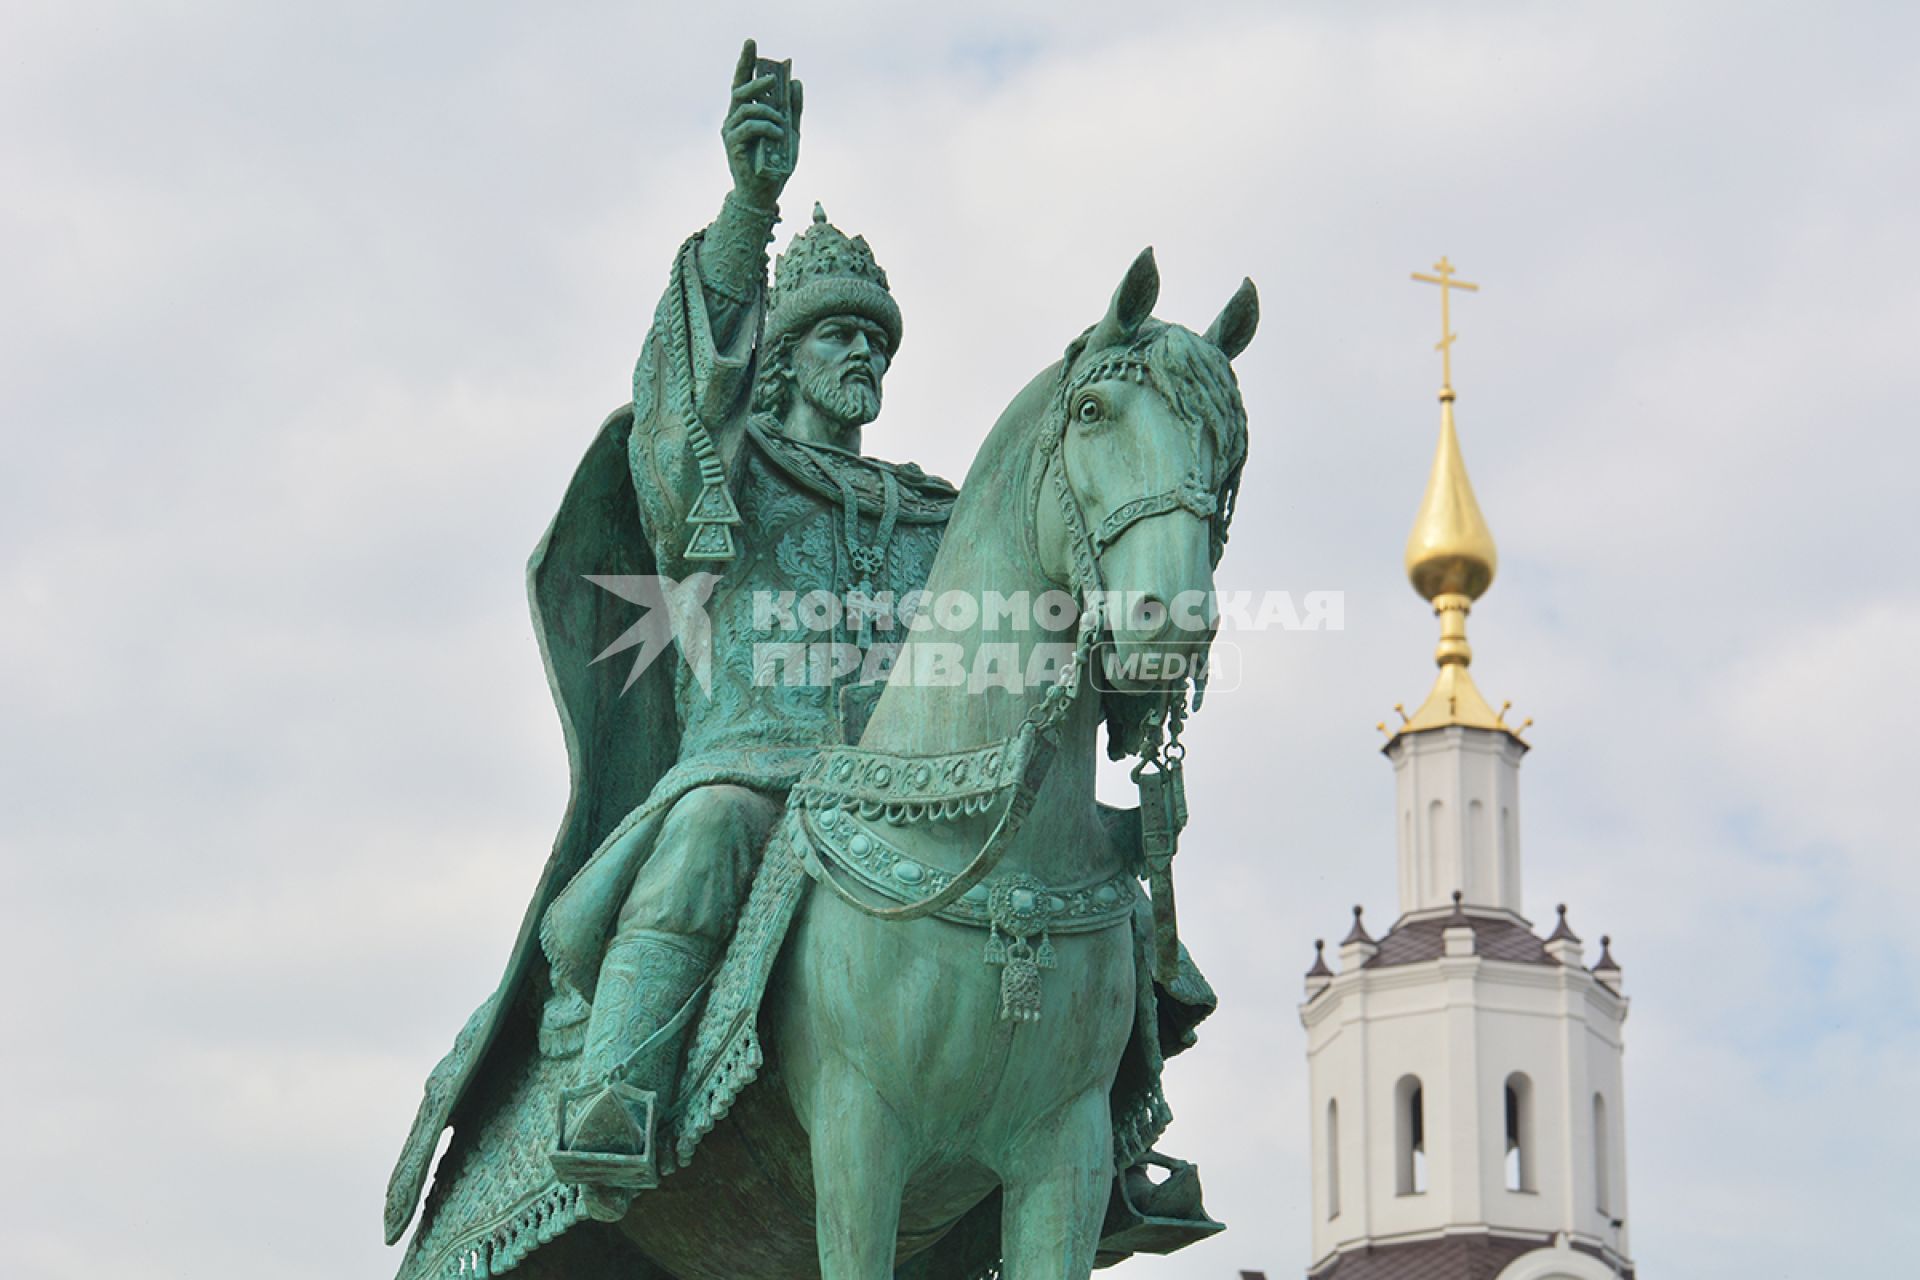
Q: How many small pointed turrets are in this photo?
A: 5